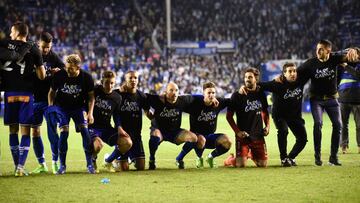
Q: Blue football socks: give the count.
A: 11